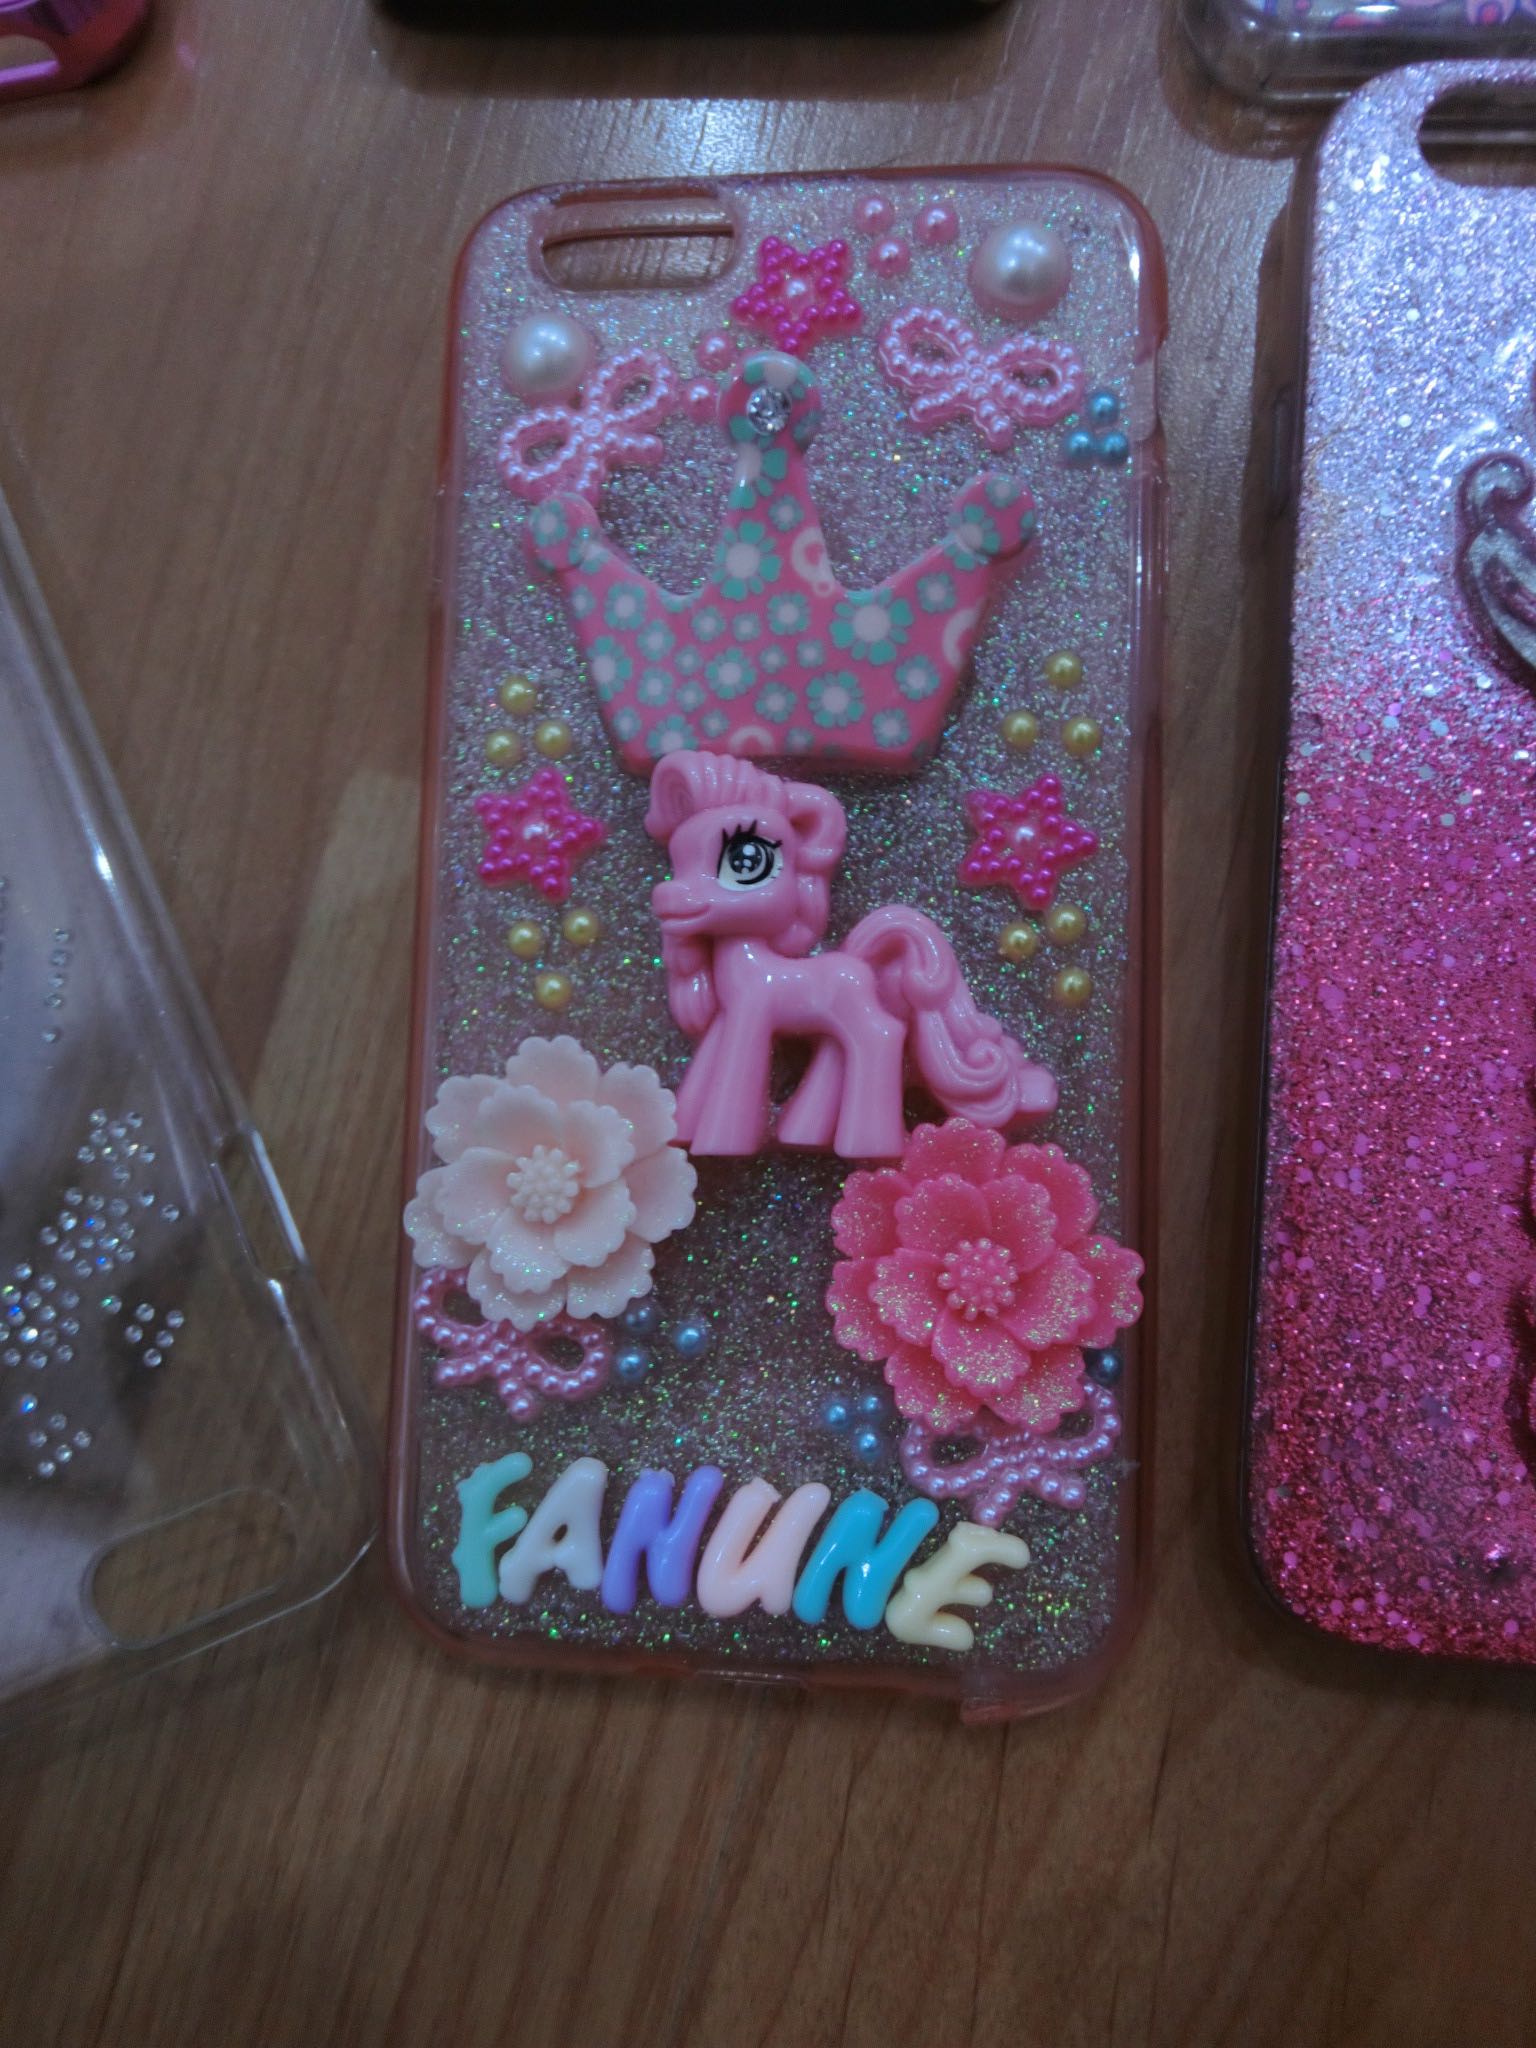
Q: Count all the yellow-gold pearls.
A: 12